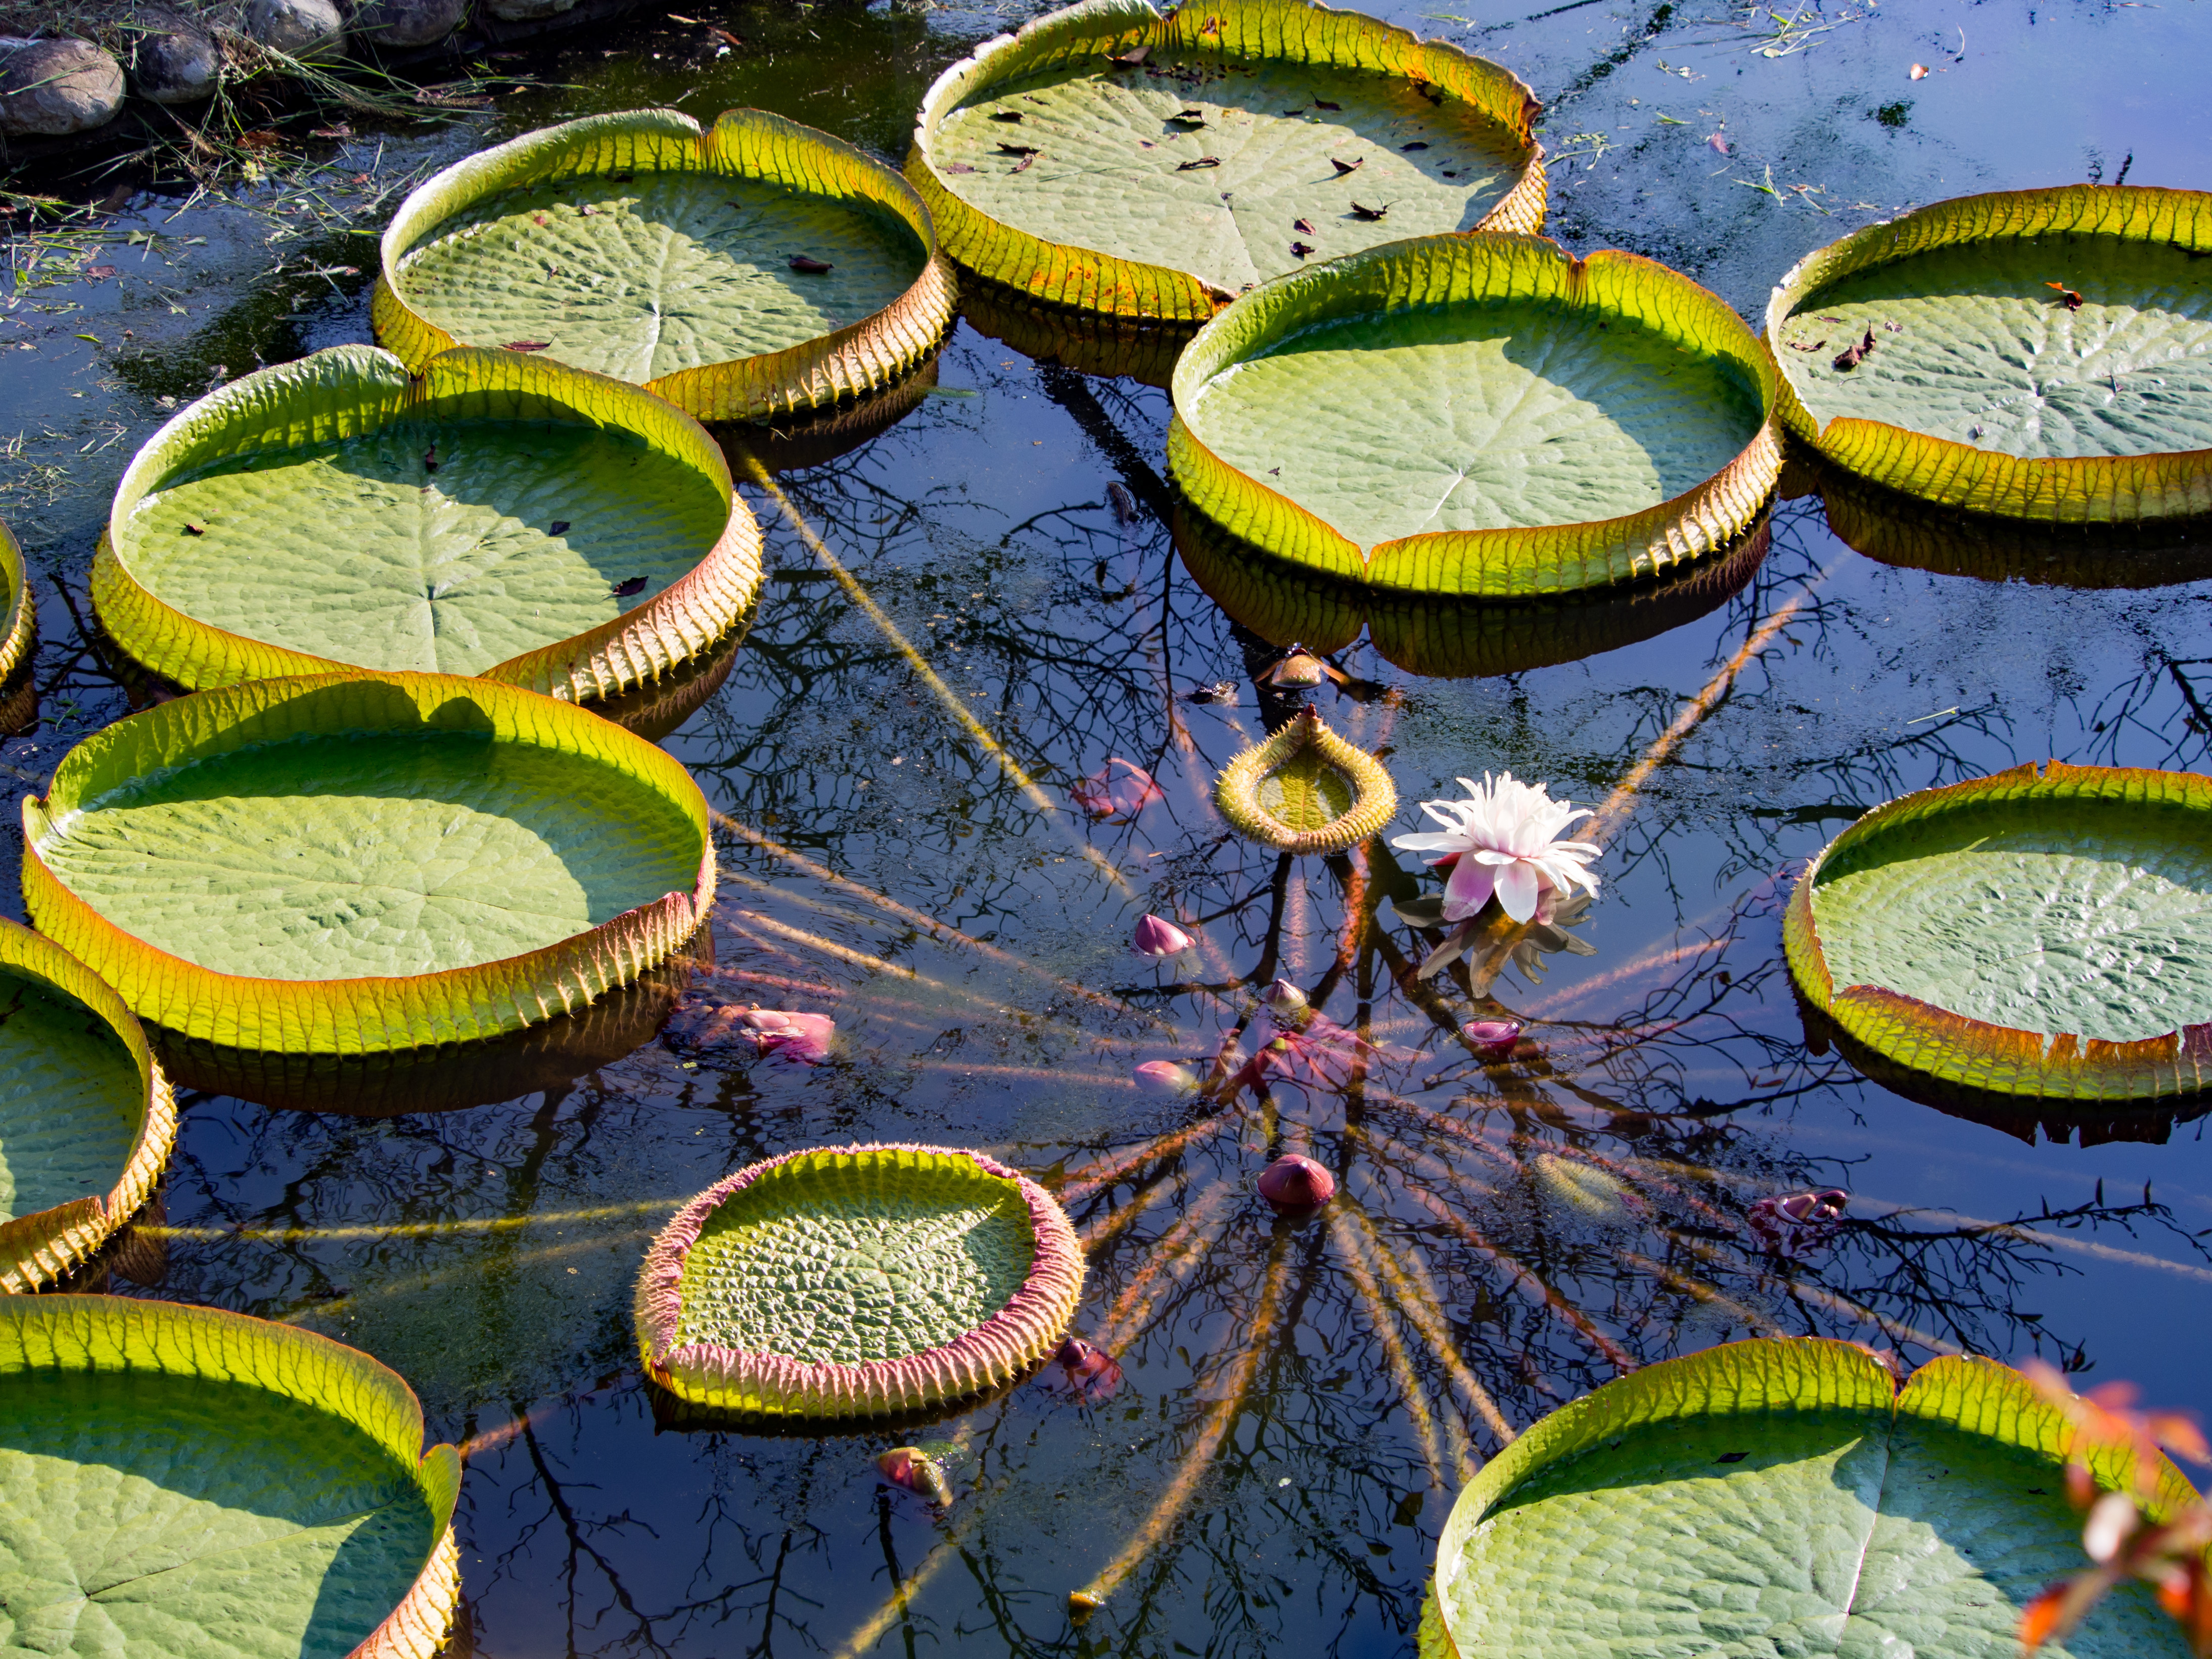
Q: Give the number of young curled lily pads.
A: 2